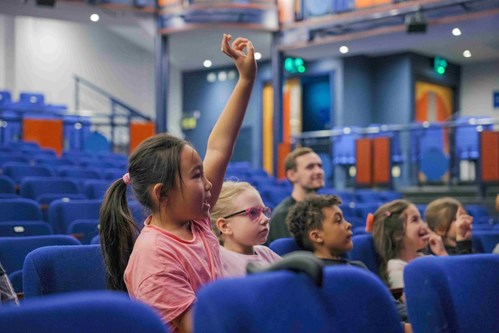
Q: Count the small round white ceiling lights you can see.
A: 6